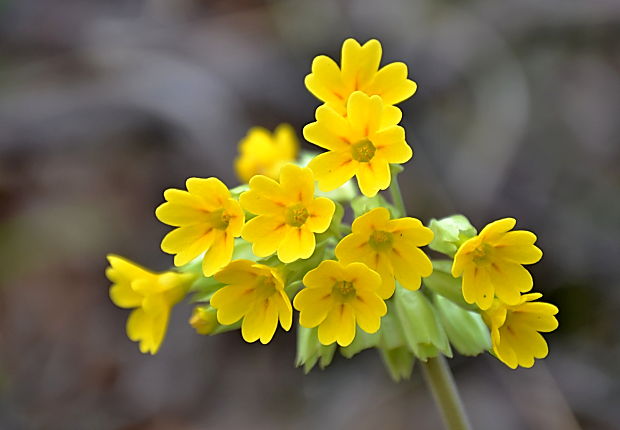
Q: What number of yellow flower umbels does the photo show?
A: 11